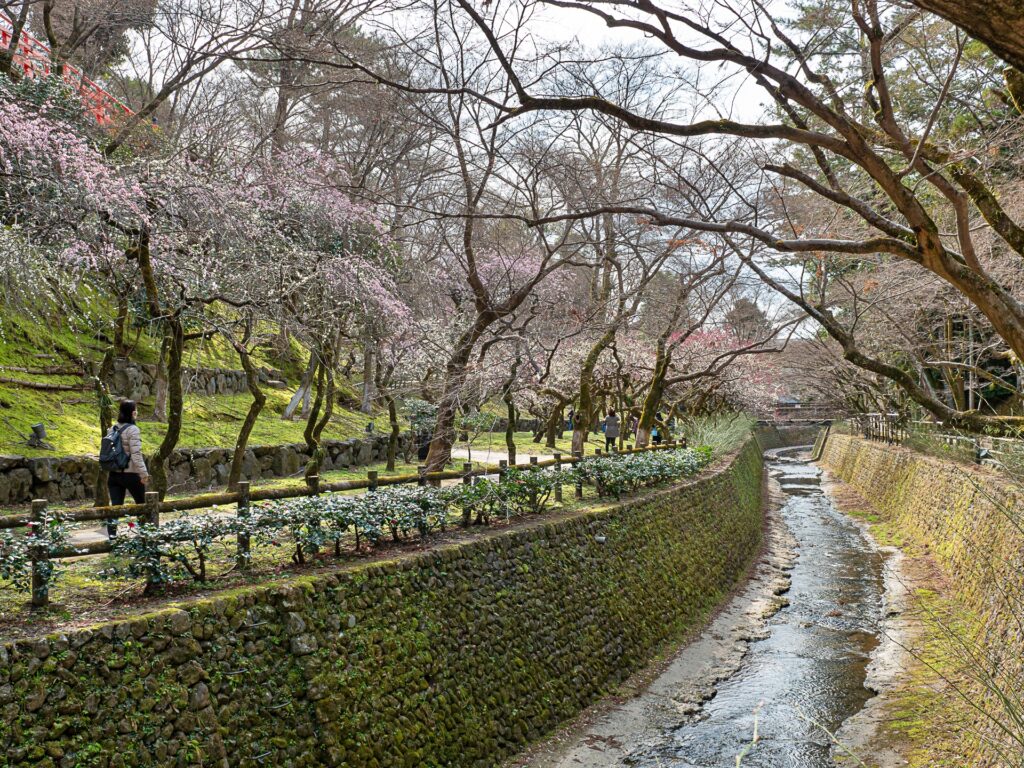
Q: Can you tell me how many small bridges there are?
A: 1